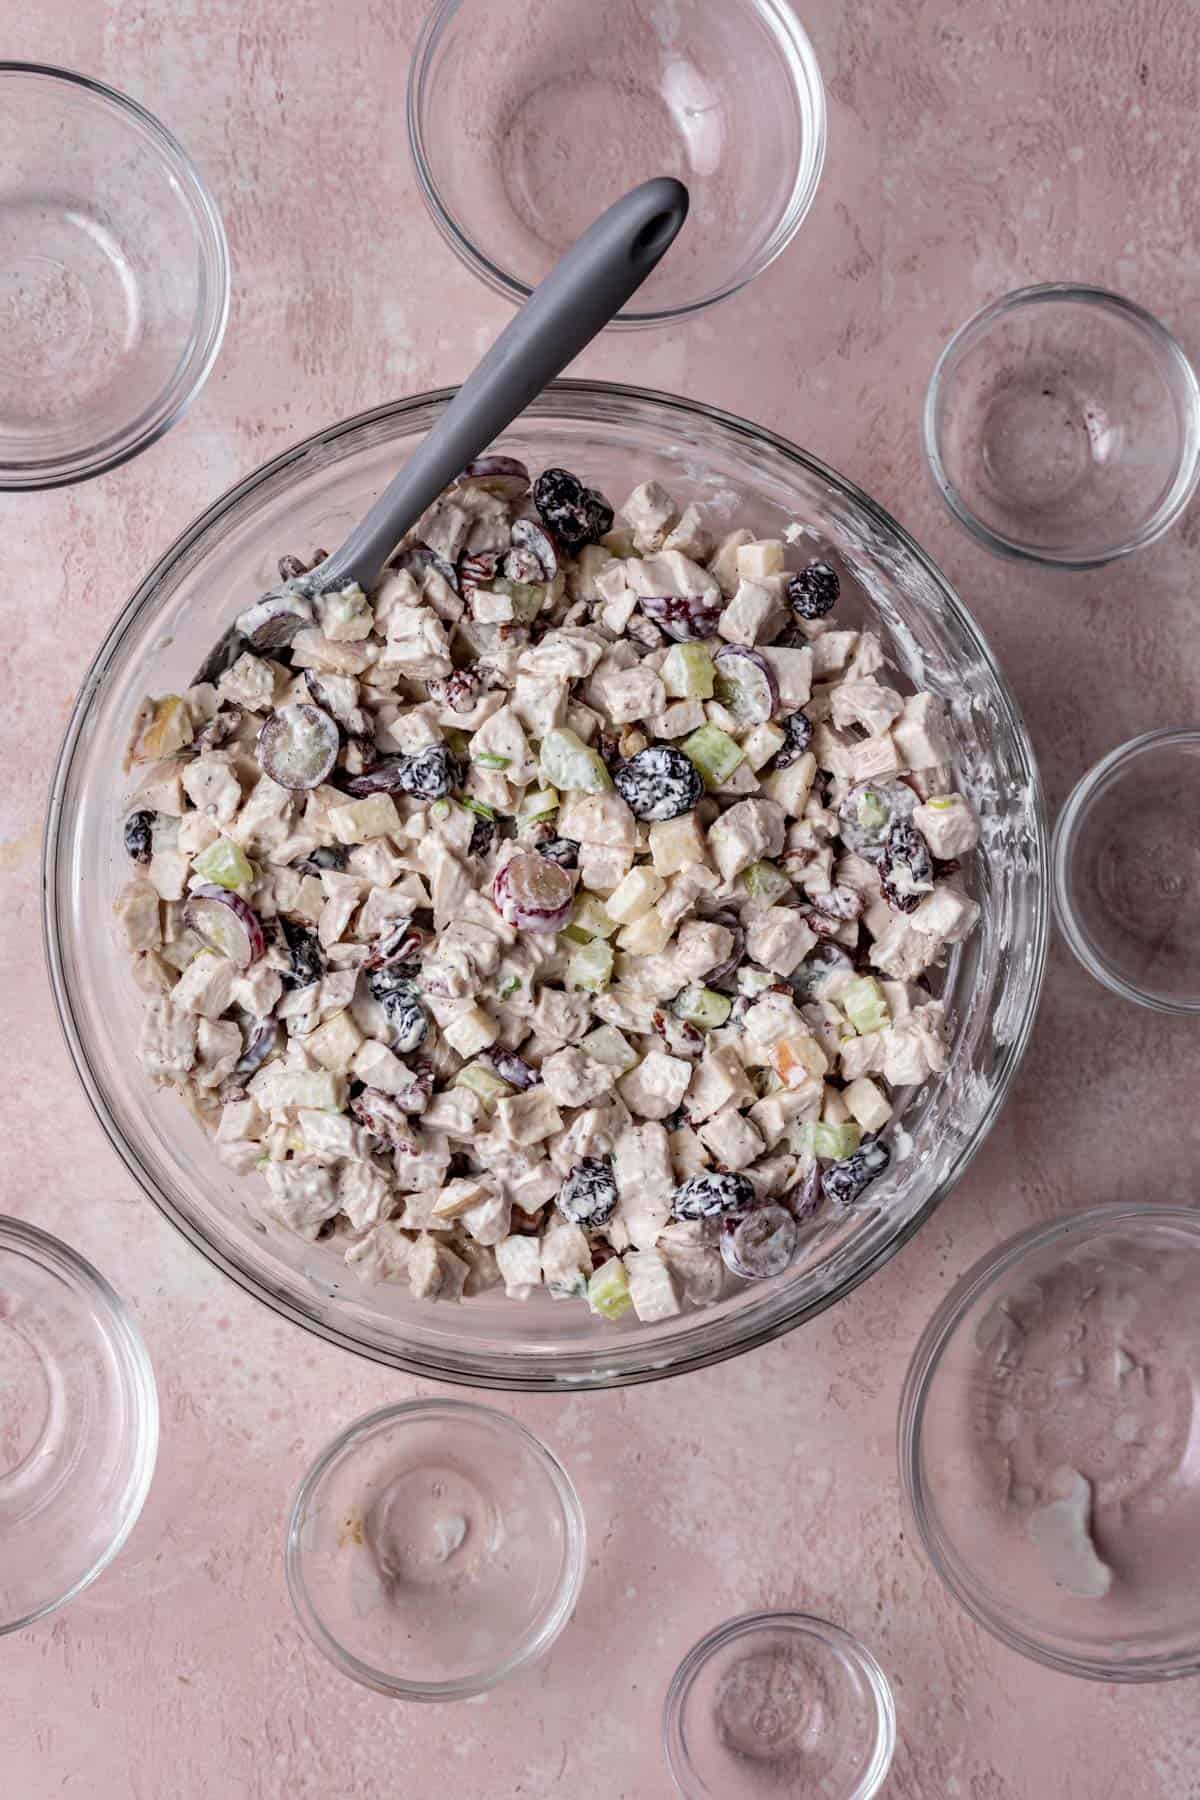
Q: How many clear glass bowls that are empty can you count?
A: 8